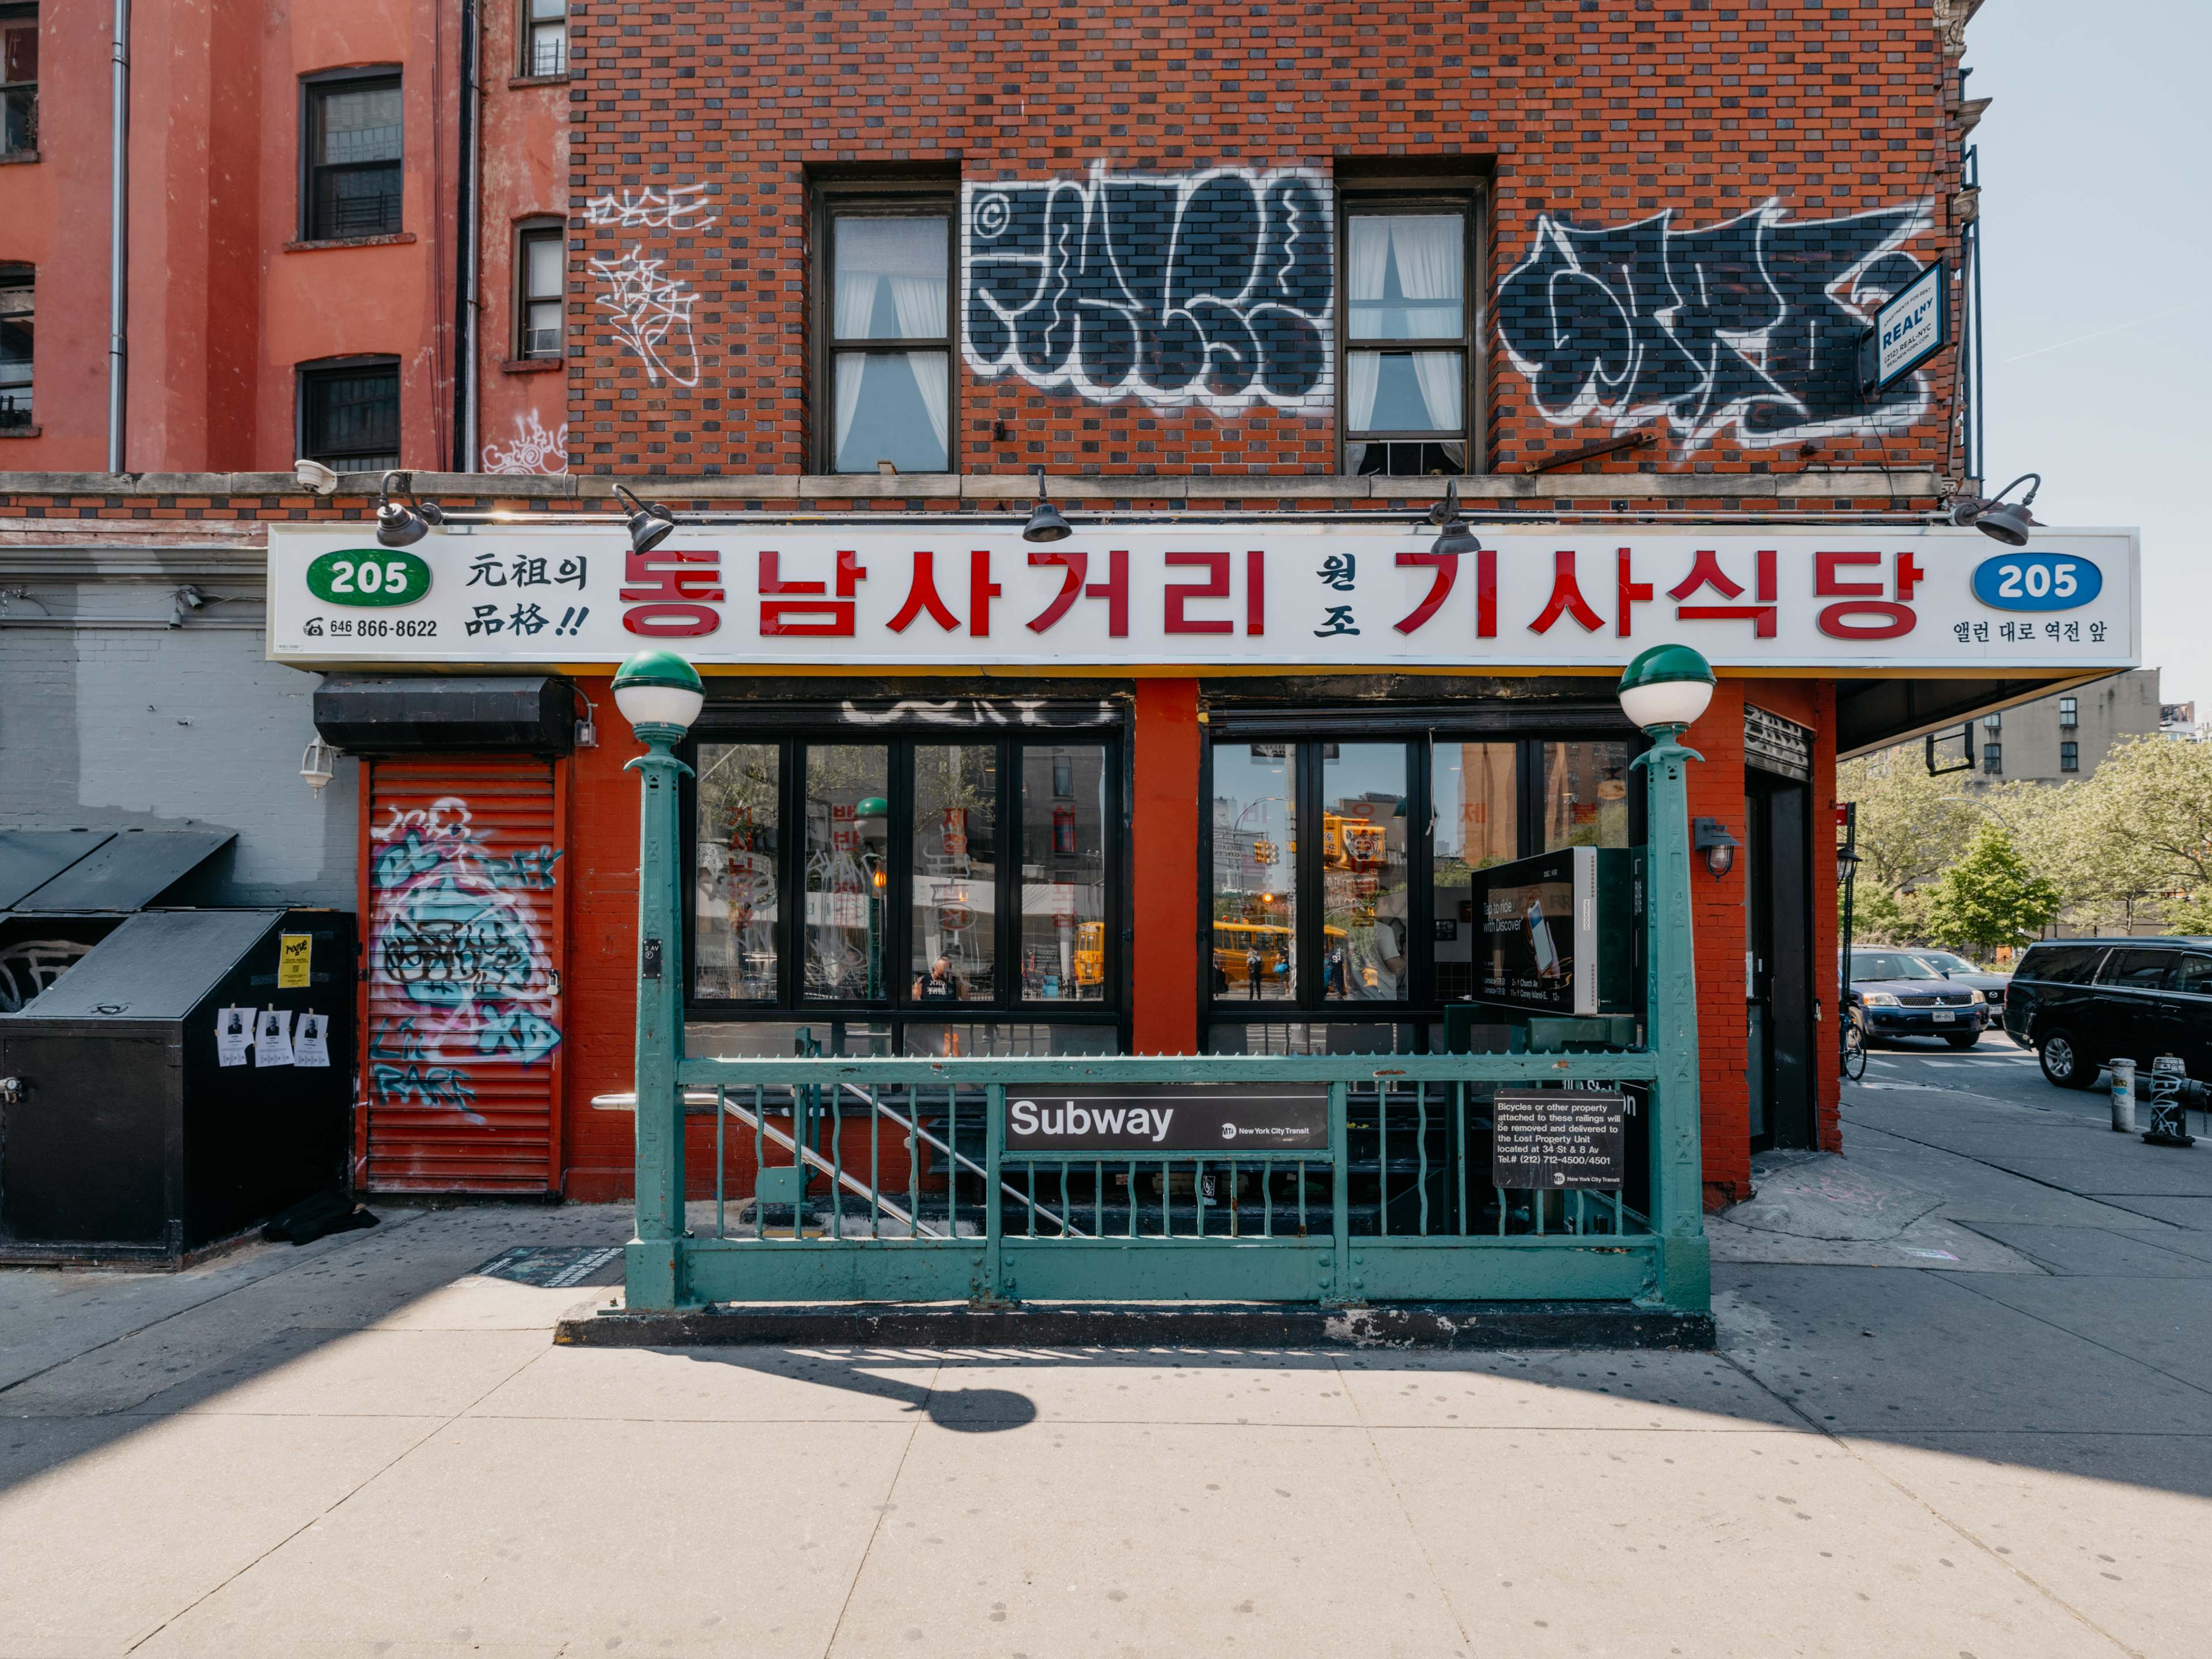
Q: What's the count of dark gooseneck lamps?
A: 5